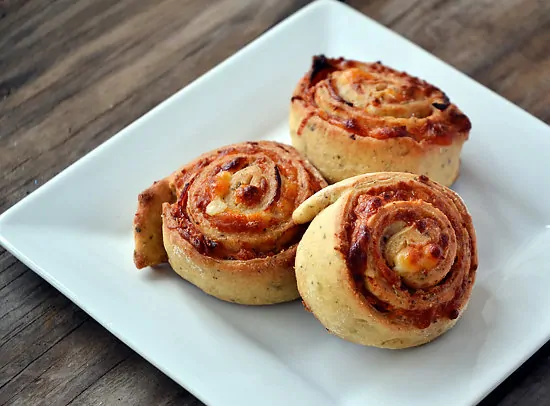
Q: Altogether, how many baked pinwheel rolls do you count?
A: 3